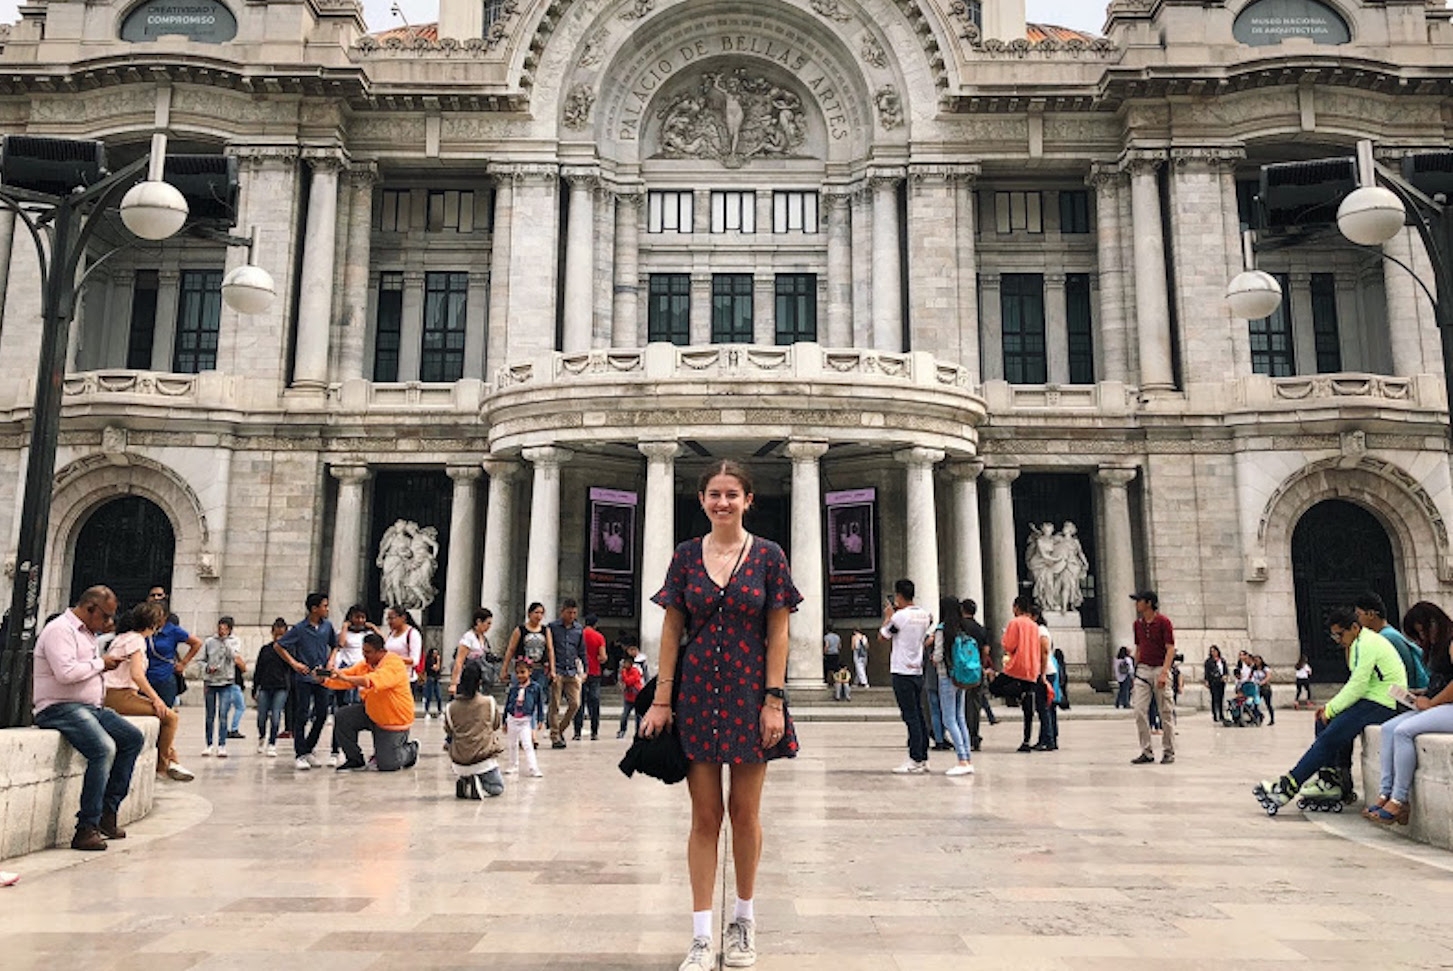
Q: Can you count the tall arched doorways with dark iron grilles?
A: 2